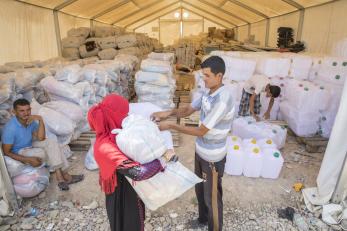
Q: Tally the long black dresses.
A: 1